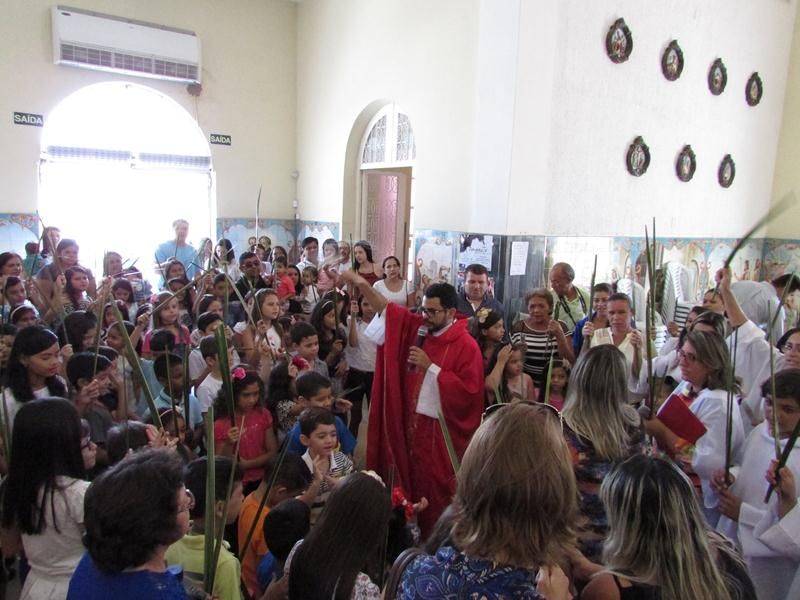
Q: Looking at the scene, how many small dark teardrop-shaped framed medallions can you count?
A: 7